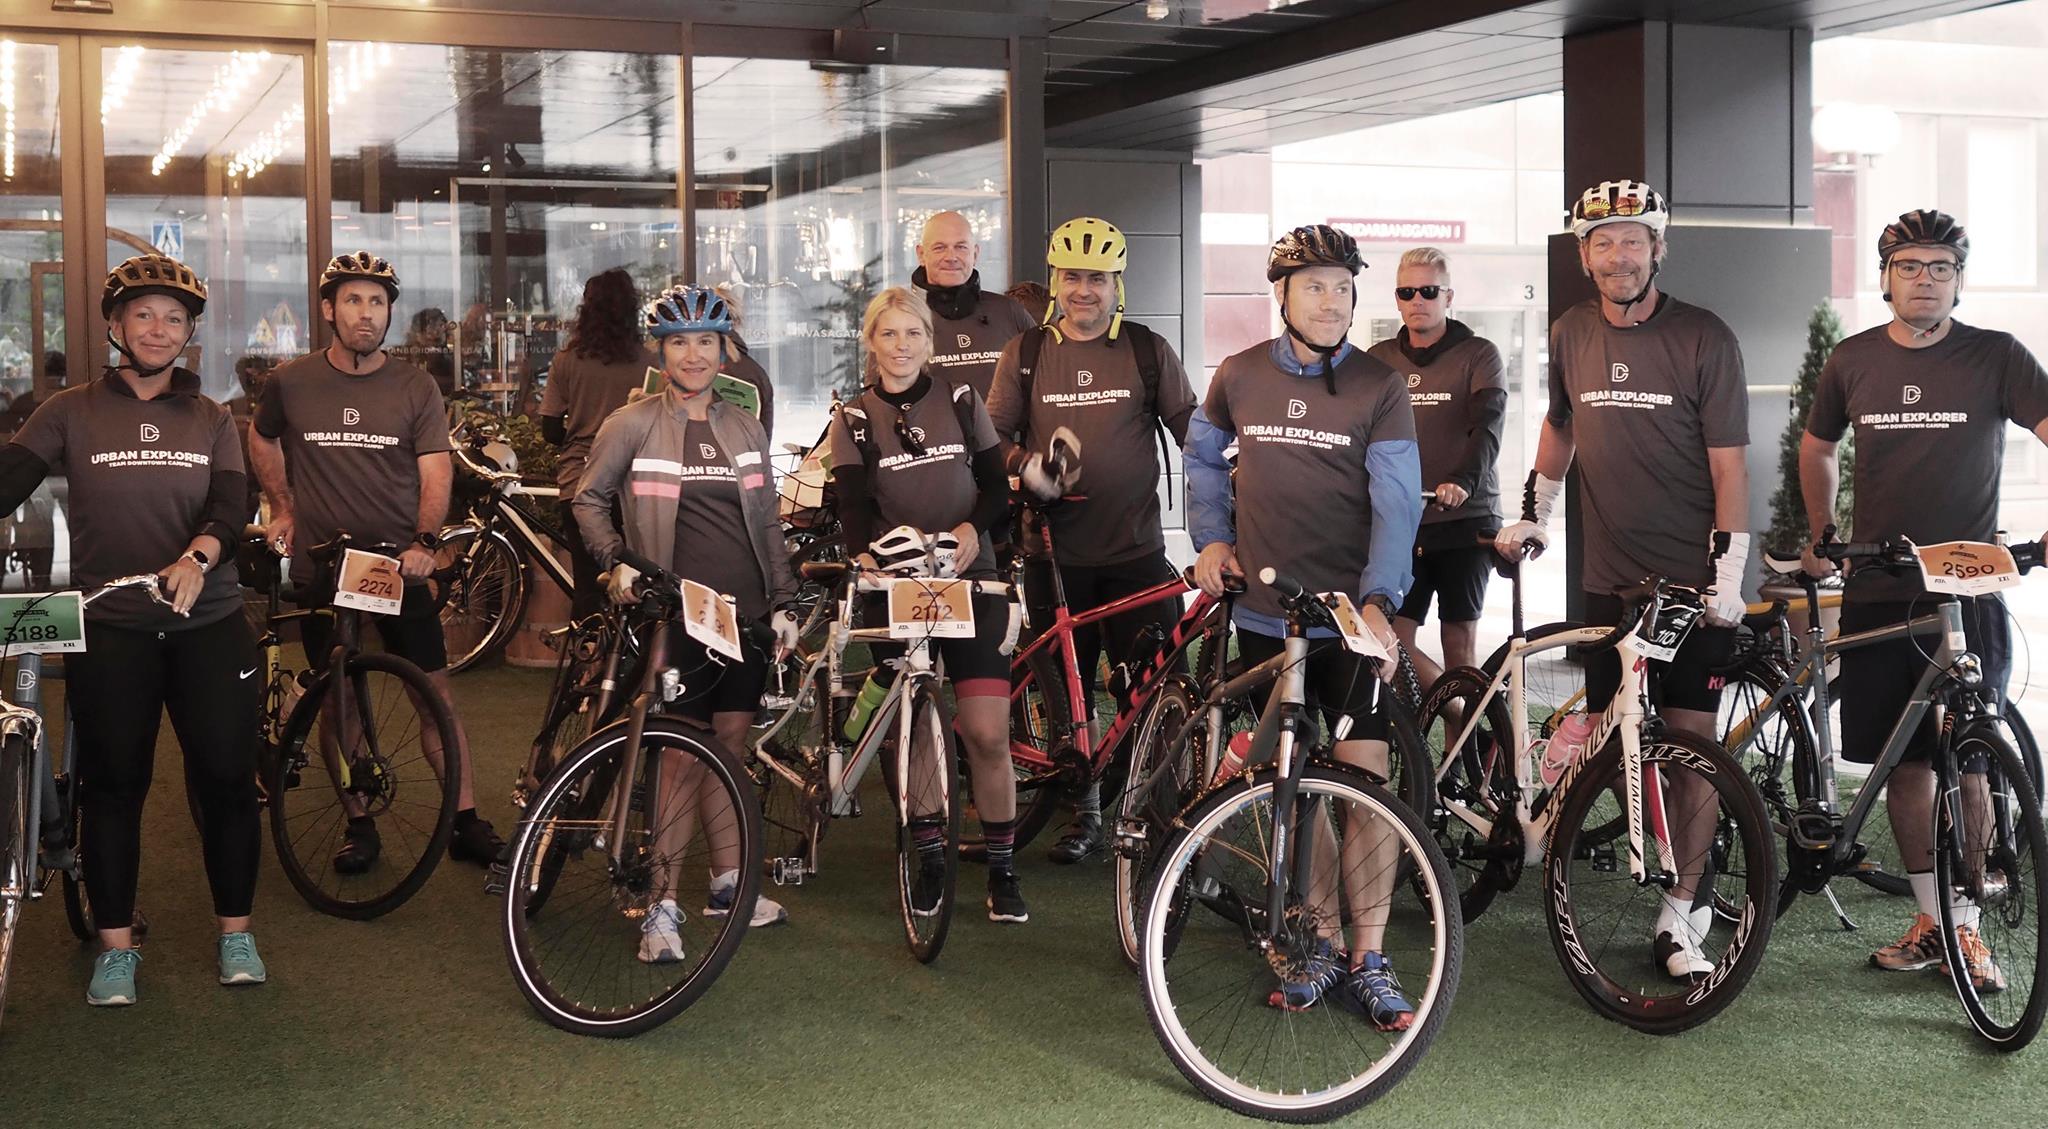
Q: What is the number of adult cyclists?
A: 10